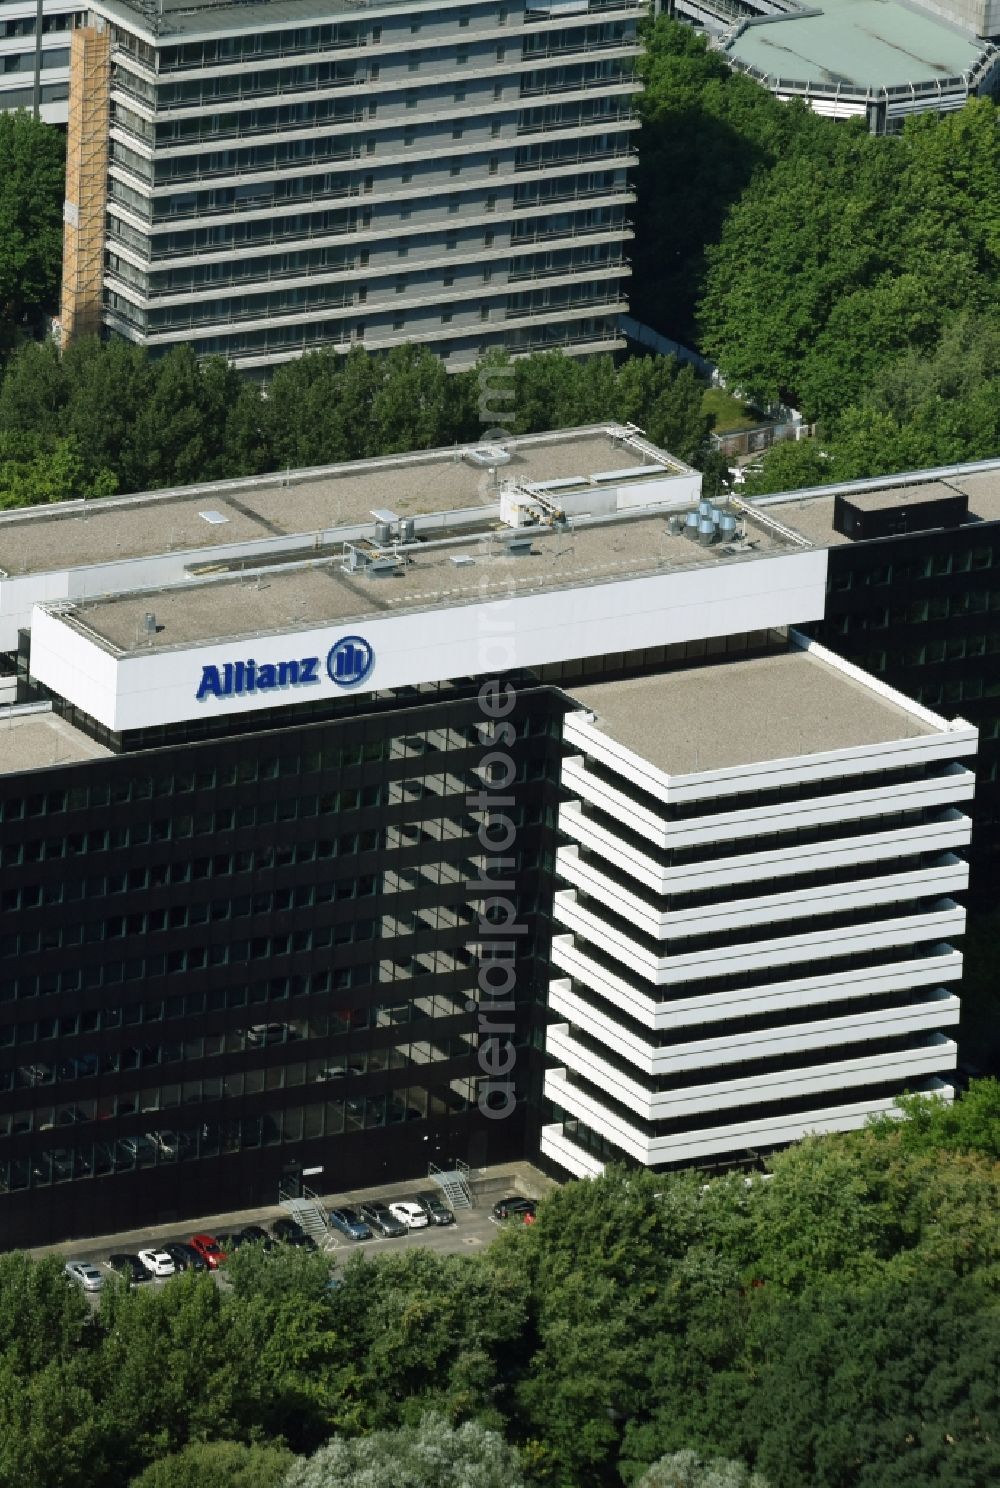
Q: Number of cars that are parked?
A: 14